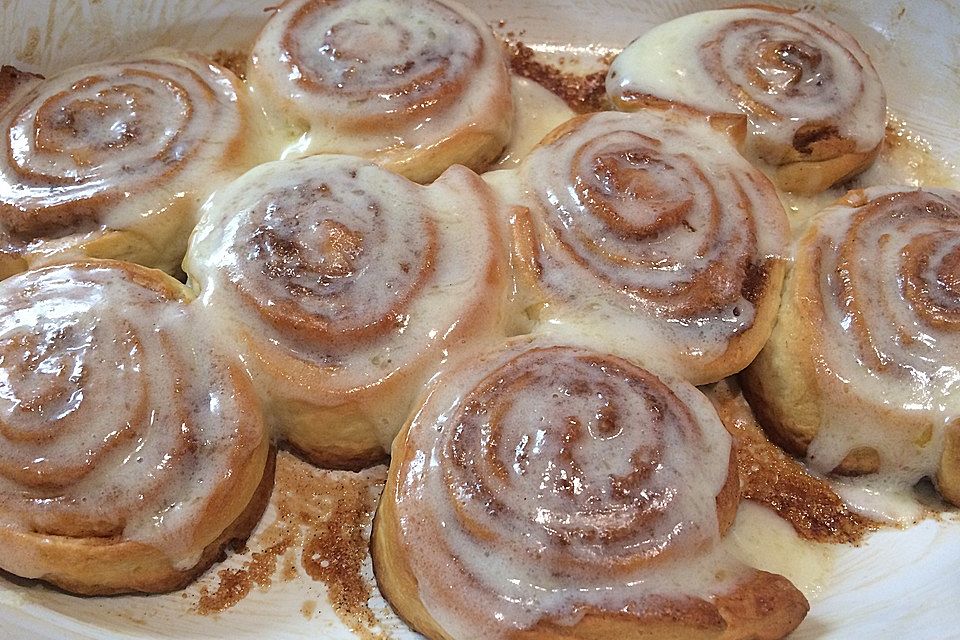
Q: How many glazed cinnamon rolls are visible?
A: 8